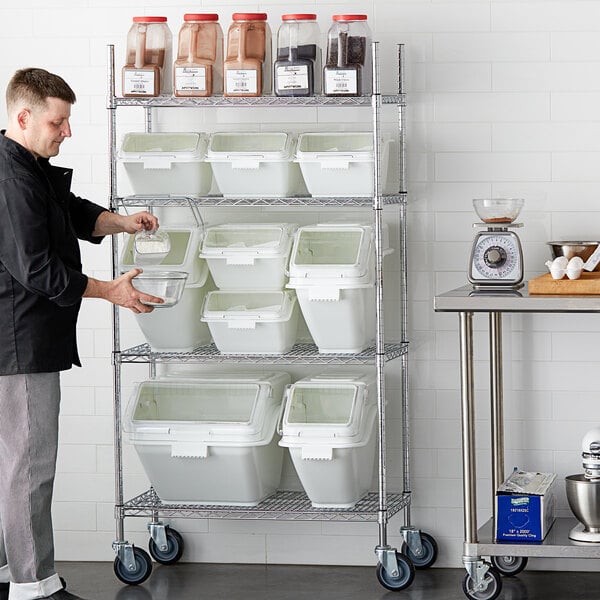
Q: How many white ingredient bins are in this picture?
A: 9